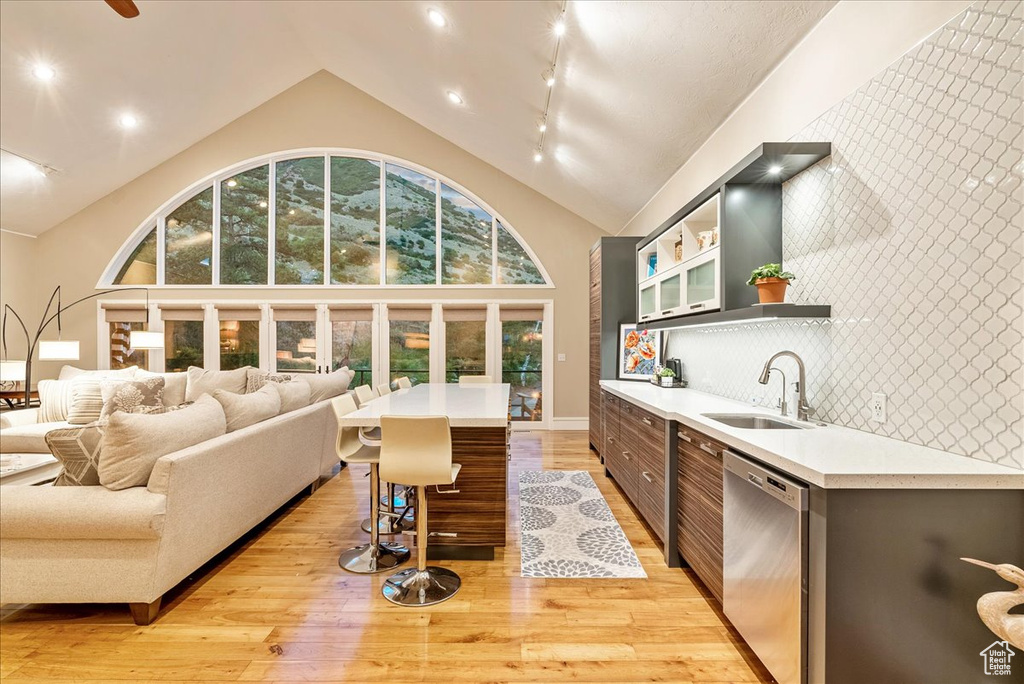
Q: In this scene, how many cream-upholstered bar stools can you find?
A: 6